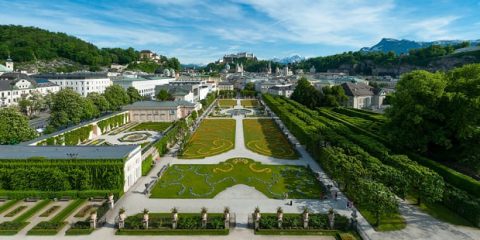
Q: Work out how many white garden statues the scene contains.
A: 11